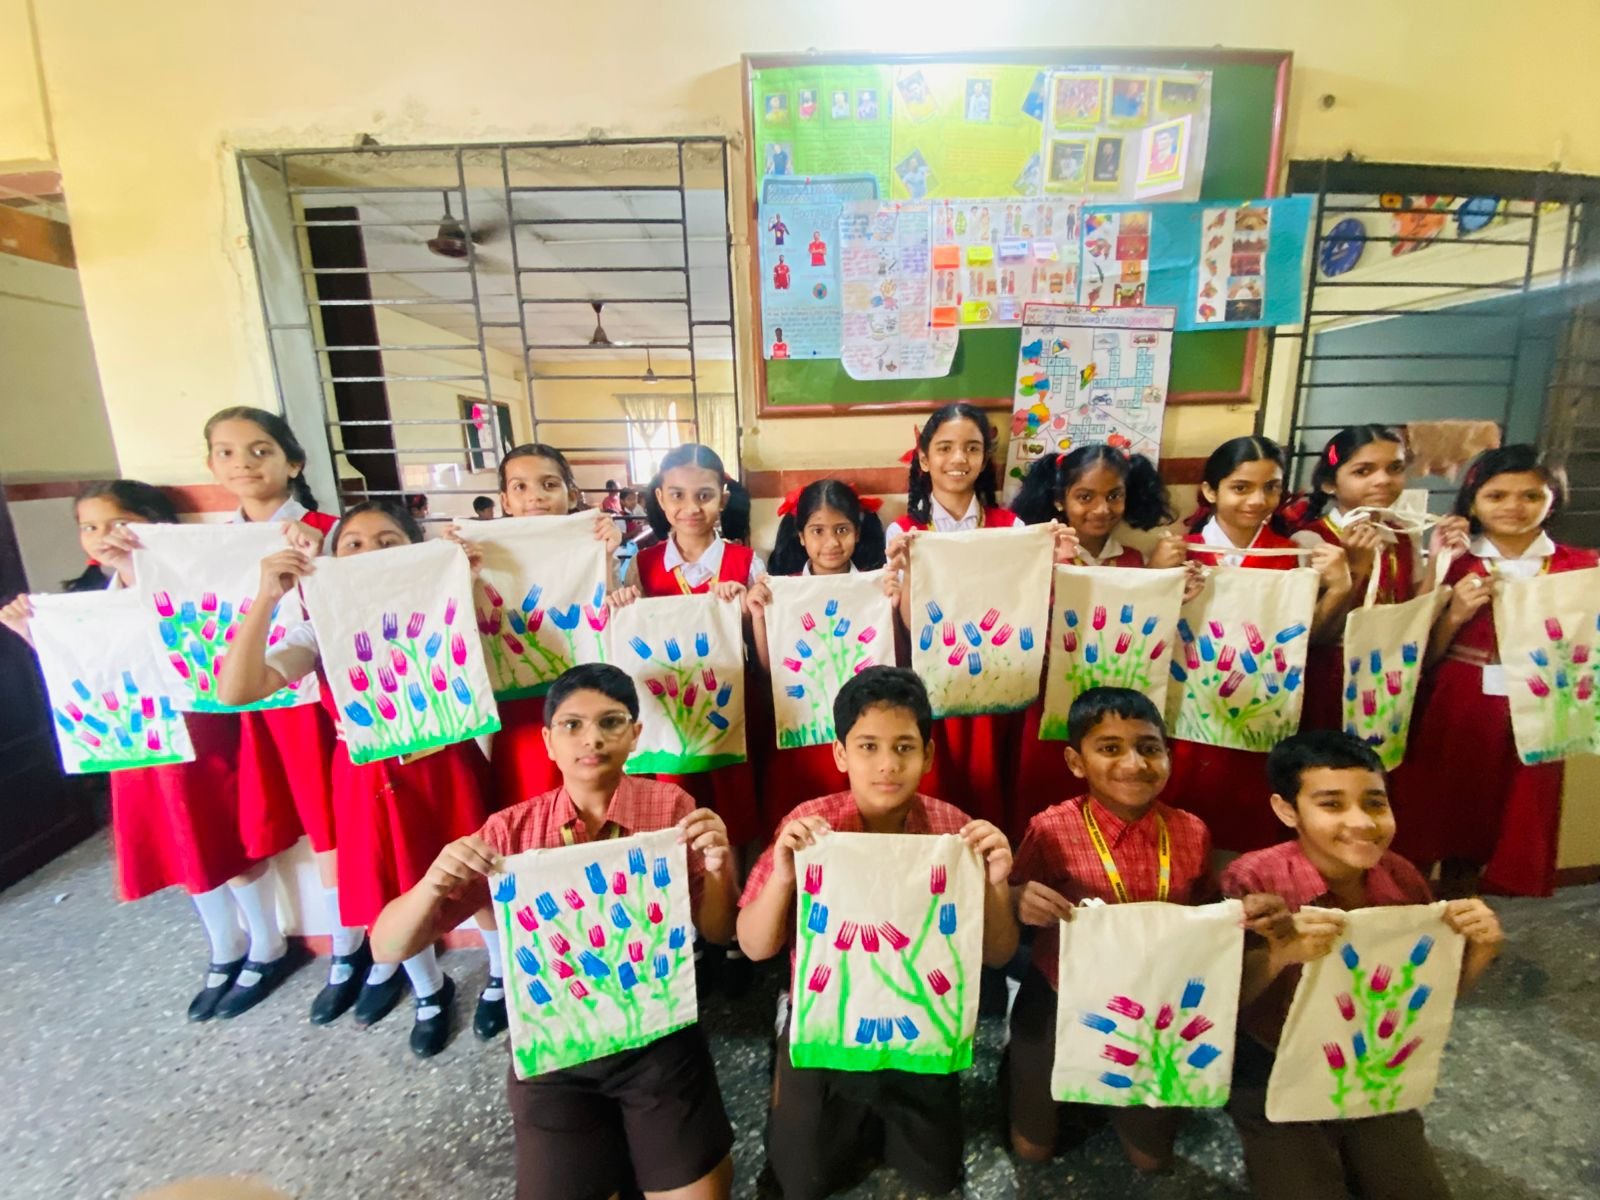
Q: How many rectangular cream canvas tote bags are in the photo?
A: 15